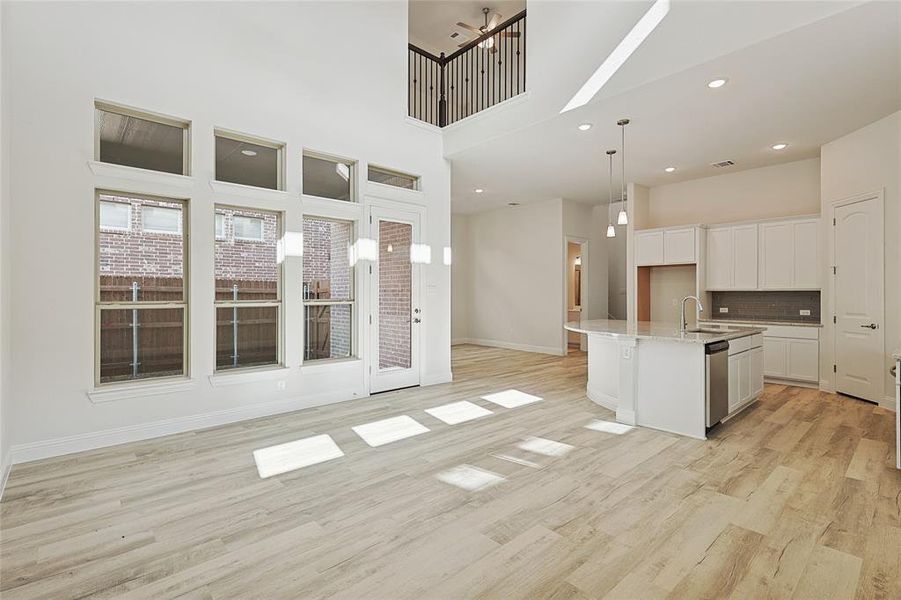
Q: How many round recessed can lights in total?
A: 5